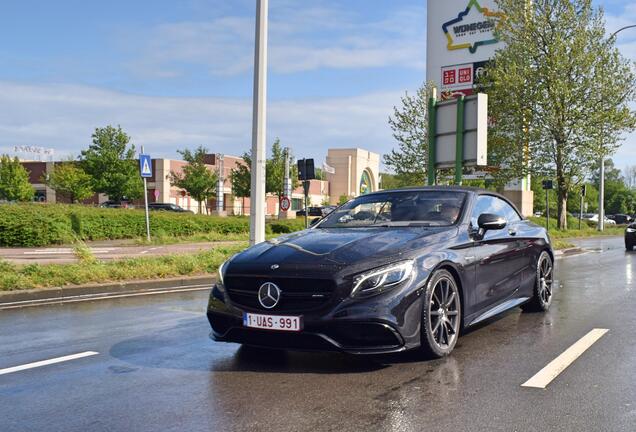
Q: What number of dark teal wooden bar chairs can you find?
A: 0